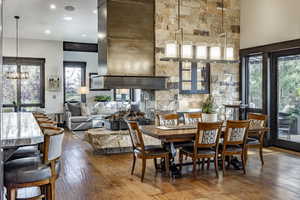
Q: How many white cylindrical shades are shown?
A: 5